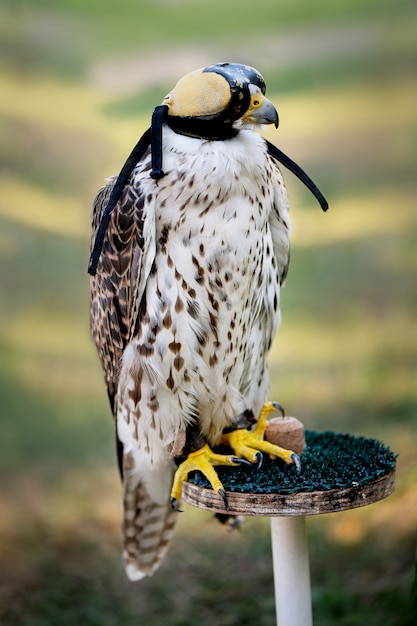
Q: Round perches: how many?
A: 1